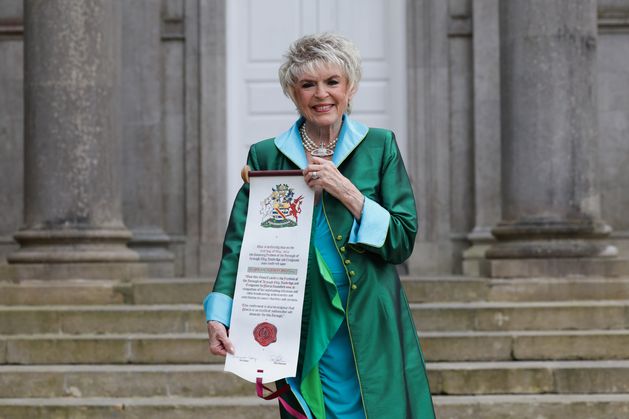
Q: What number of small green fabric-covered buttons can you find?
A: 5